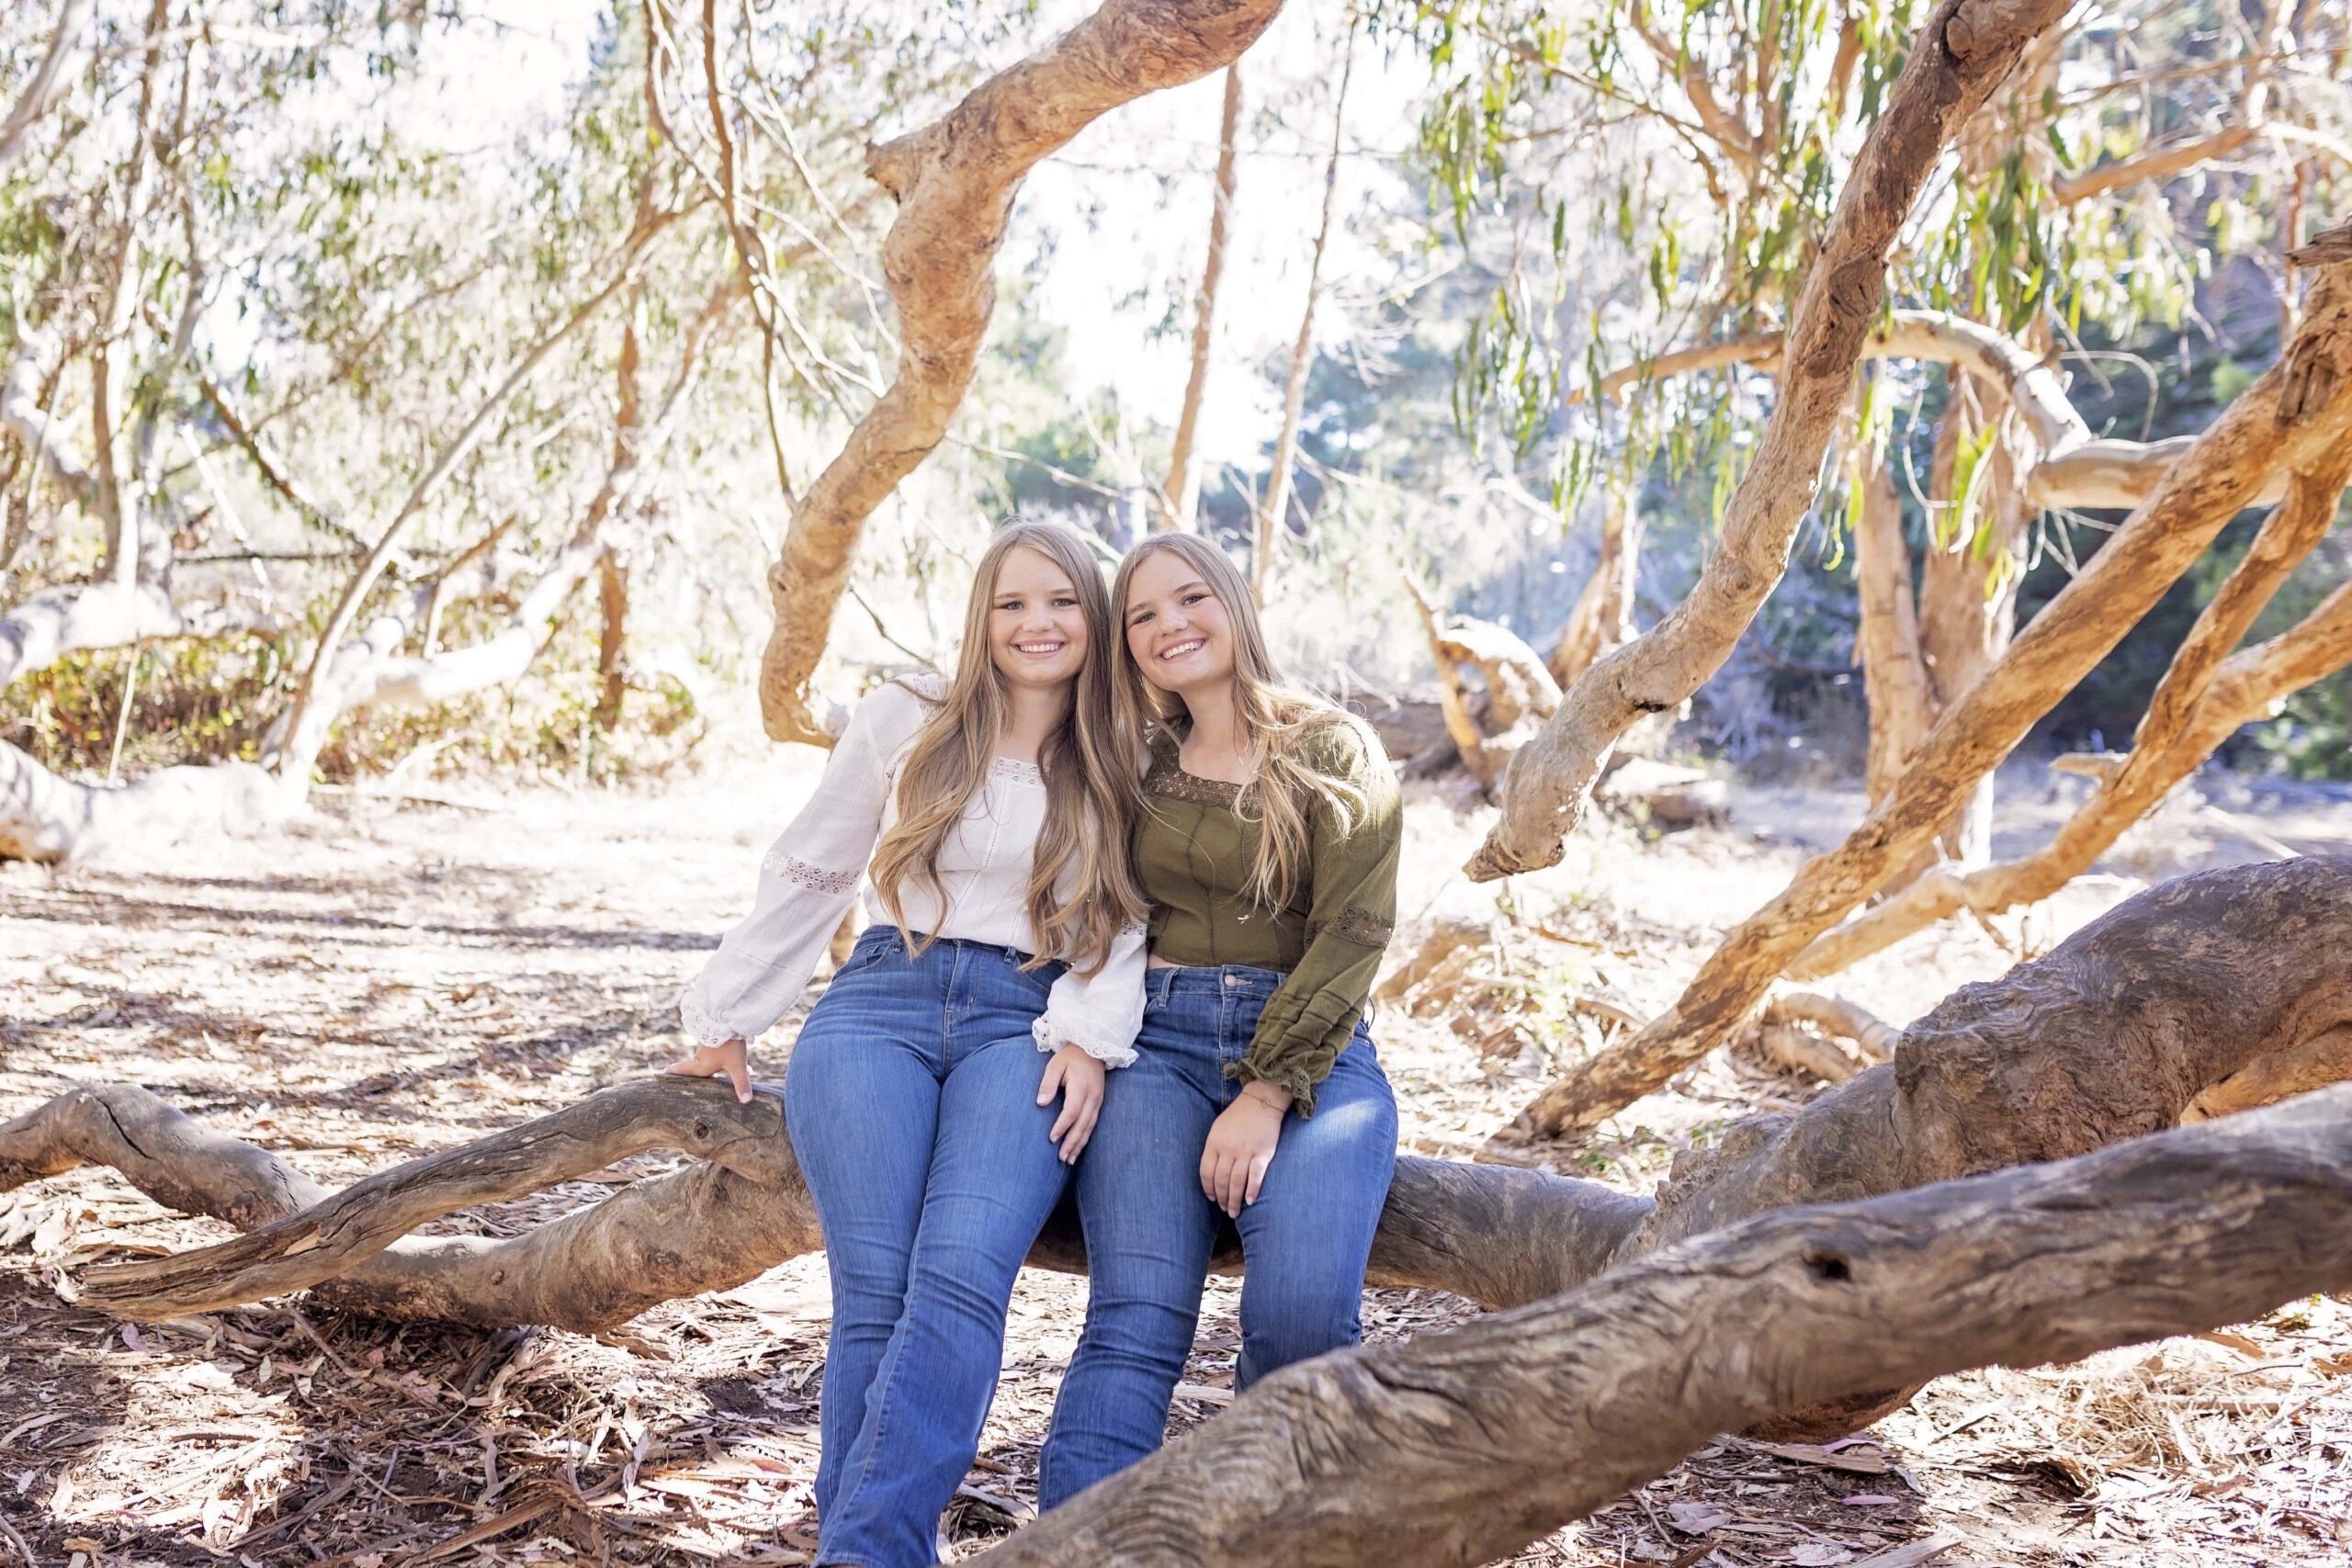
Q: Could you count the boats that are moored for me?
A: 0